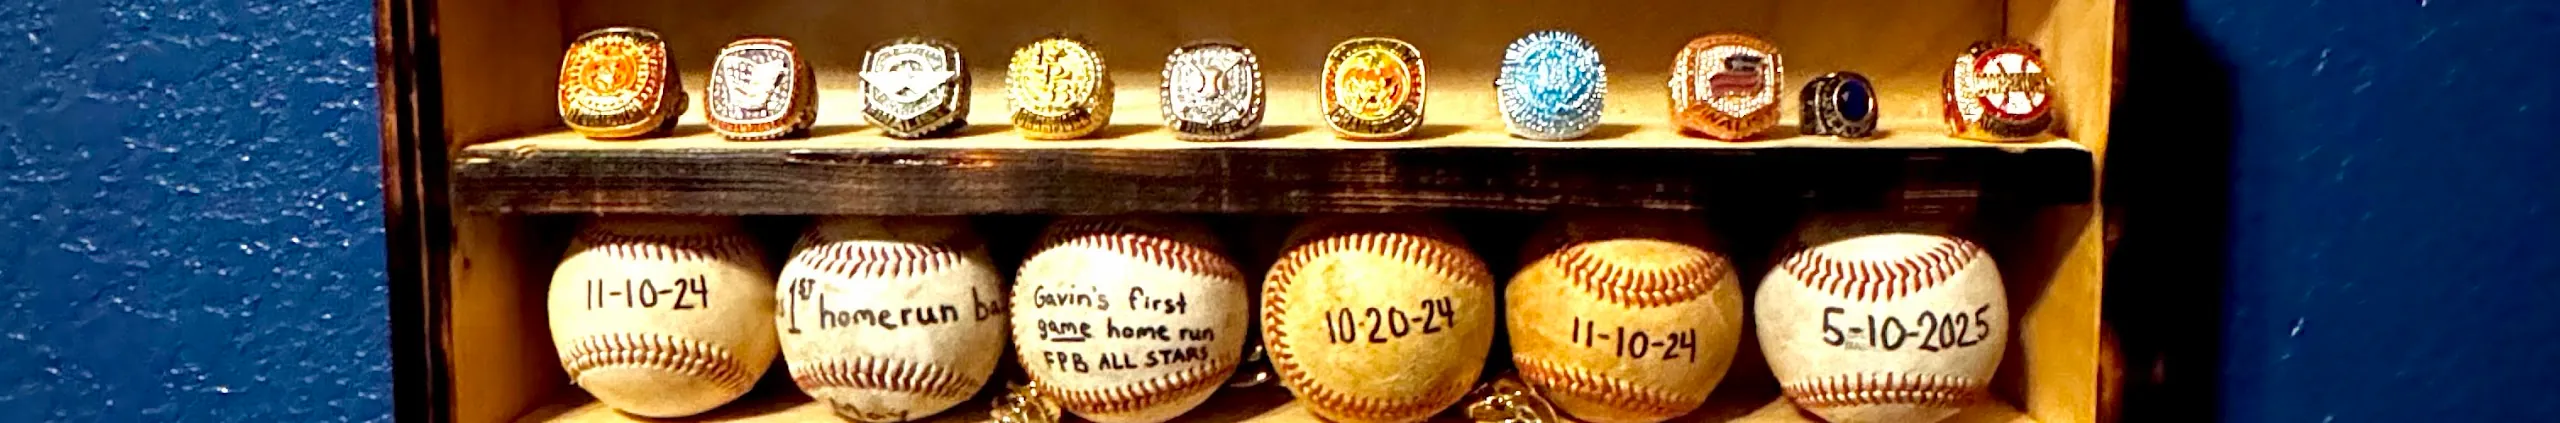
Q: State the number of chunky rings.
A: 10